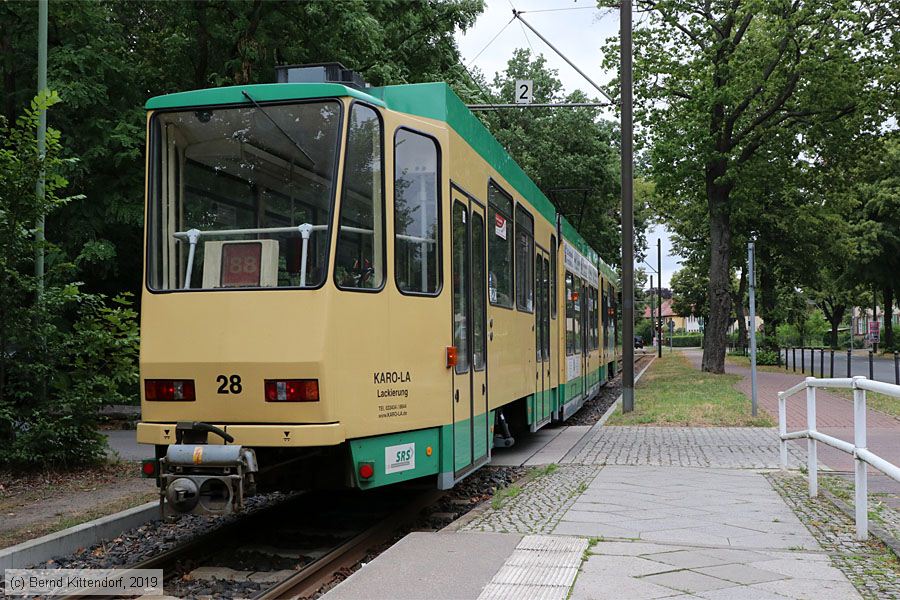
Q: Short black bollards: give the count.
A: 10